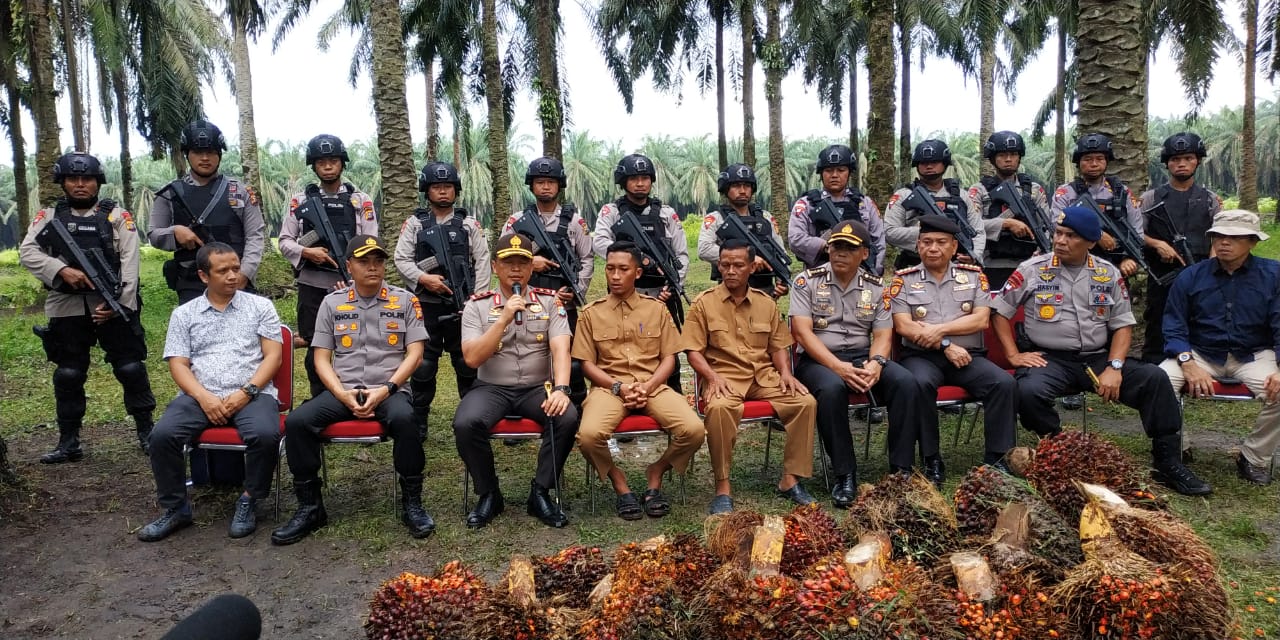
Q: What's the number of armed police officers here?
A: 12